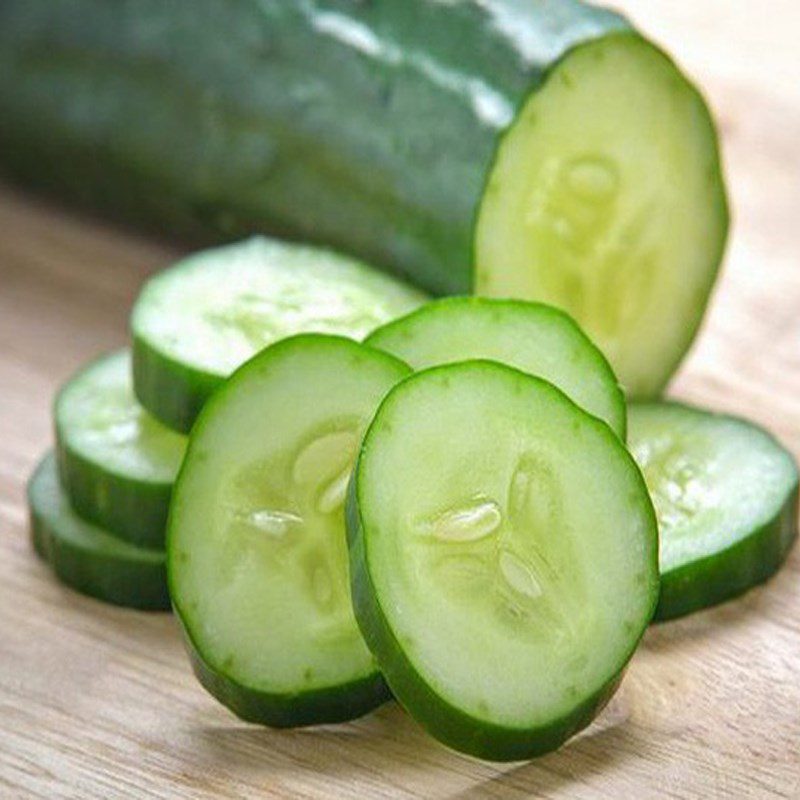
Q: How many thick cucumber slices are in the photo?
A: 7